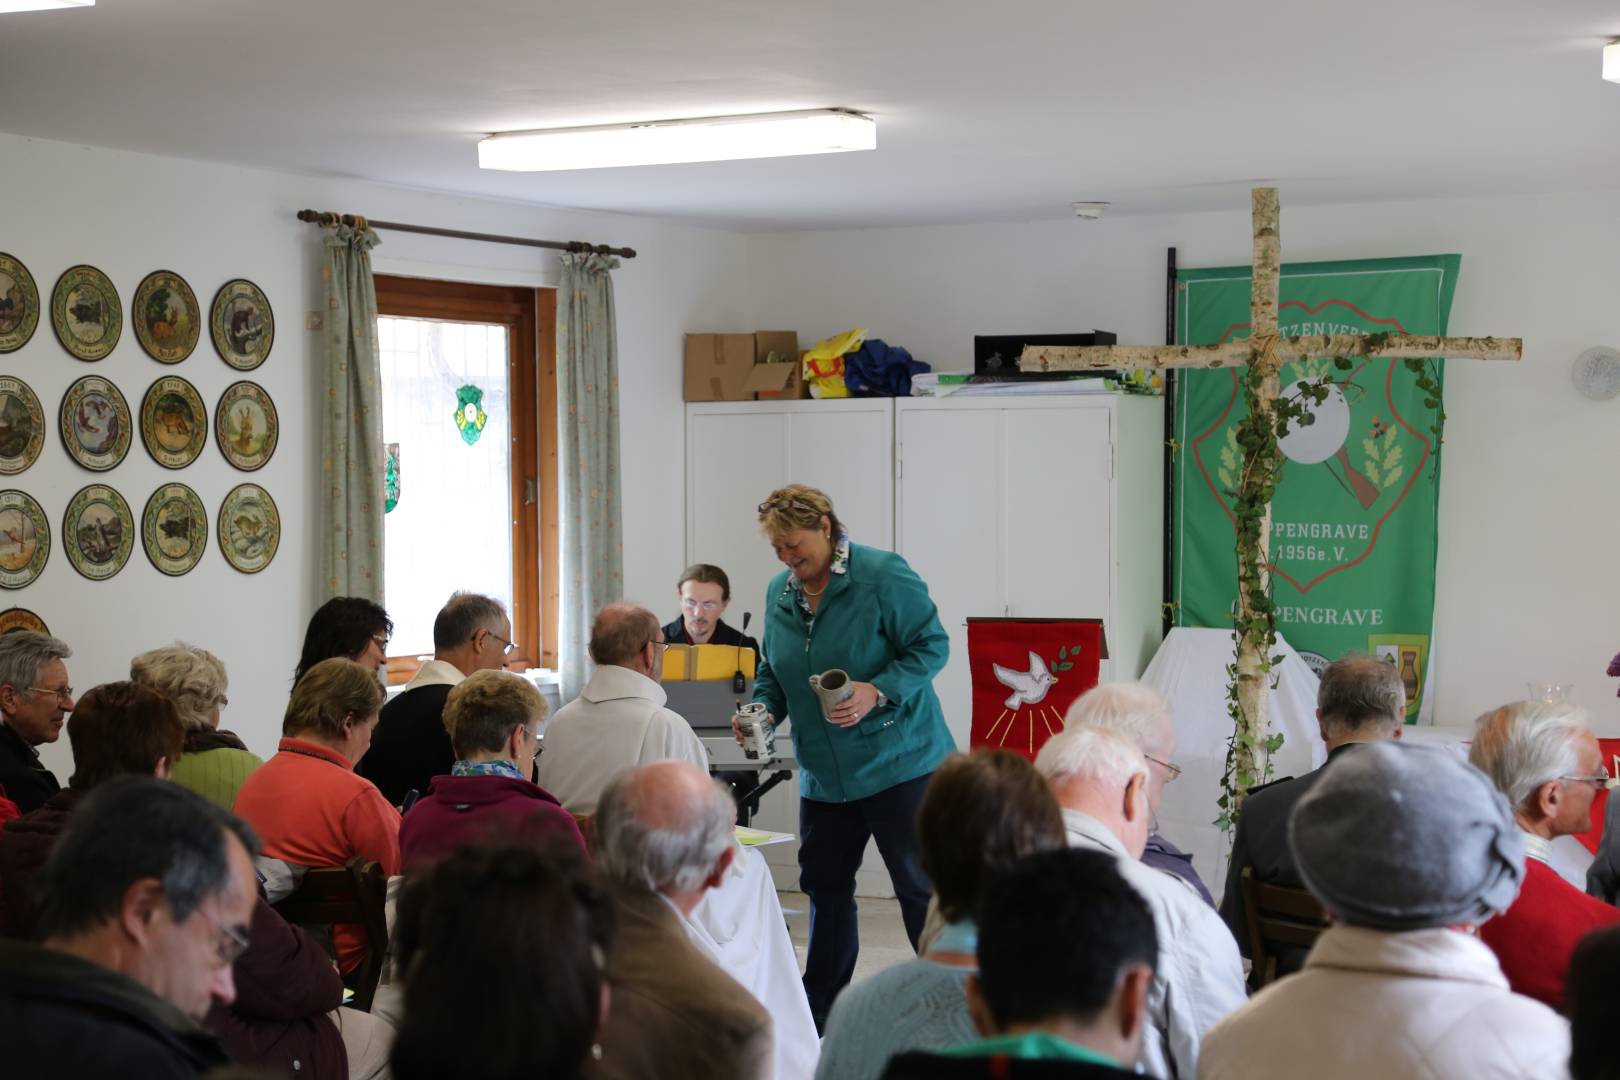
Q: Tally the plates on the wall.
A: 13